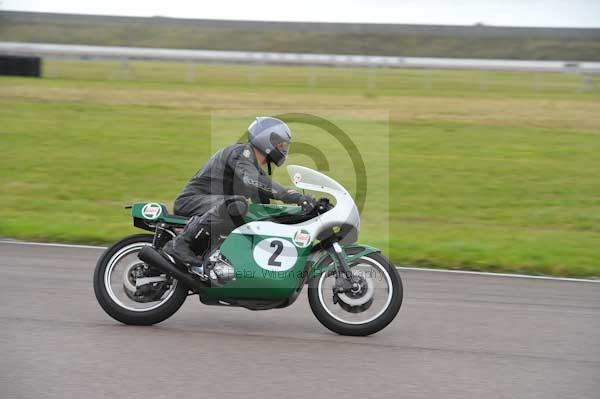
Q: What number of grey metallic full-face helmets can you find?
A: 1